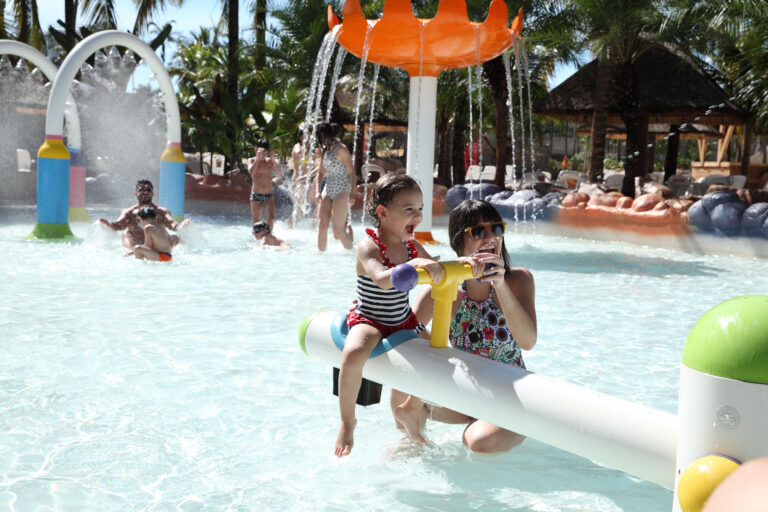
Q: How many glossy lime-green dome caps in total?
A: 2